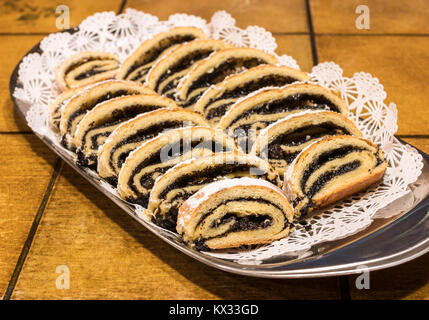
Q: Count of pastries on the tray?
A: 15